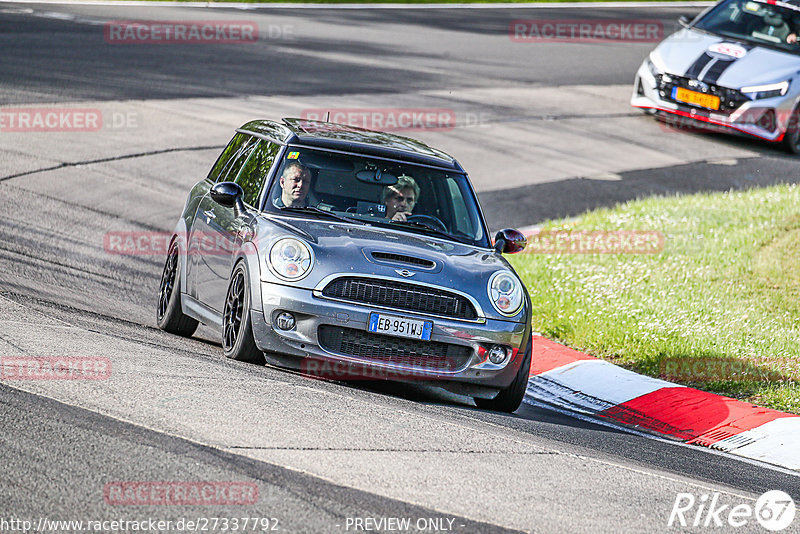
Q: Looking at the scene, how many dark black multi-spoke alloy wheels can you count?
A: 2